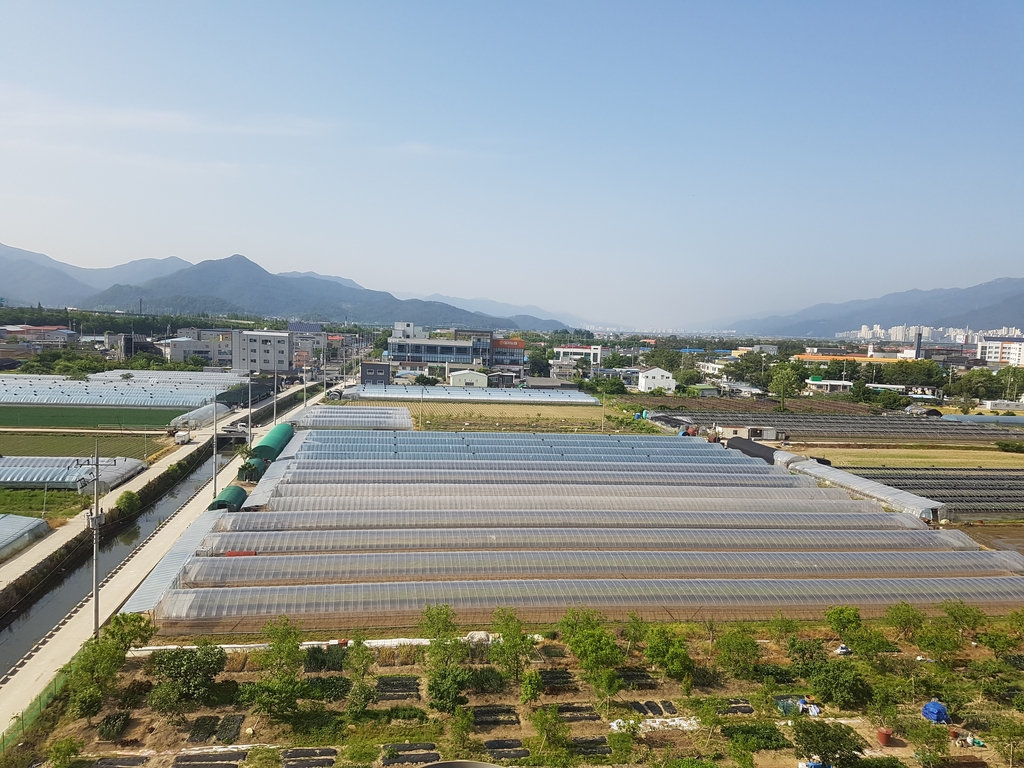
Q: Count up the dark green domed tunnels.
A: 3